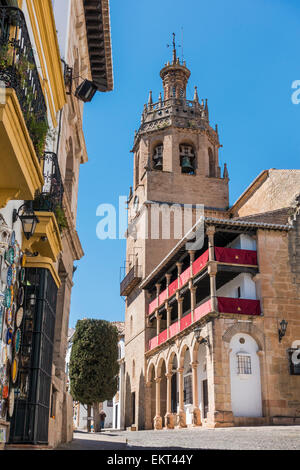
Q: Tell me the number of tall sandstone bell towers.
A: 1